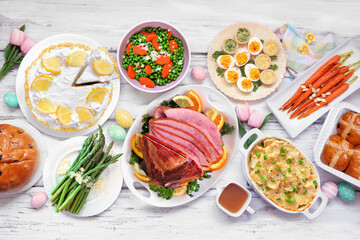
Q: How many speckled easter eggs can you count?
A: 4